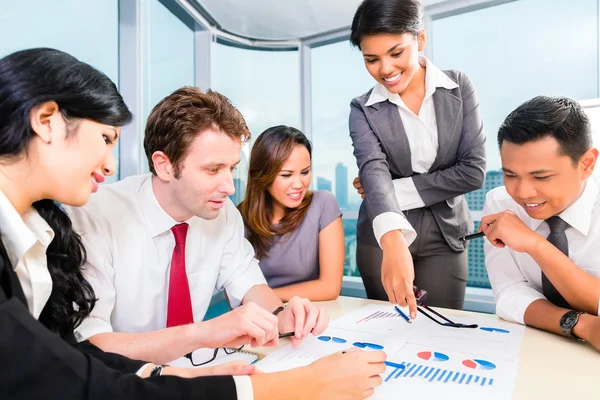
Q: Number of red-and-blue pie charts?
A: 2